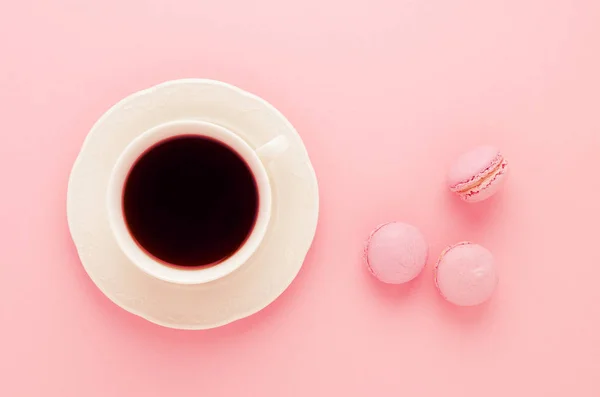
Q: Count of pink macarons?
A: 3